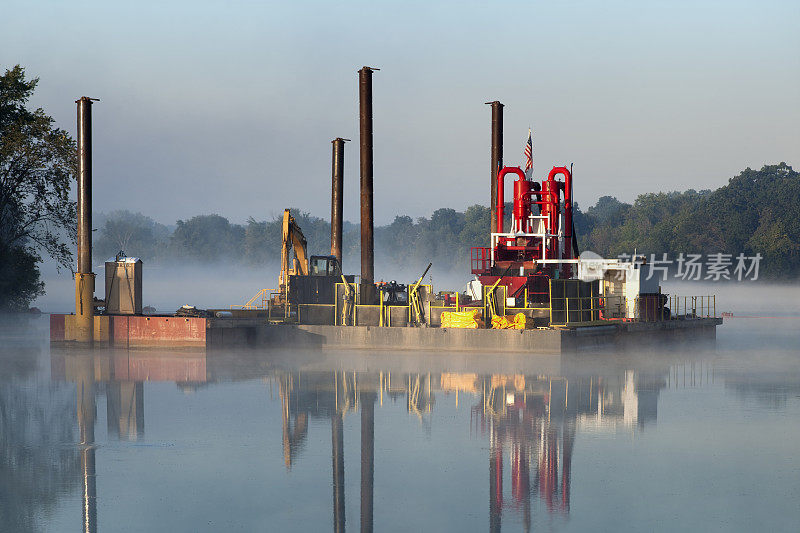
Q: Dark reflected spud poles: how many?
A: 4